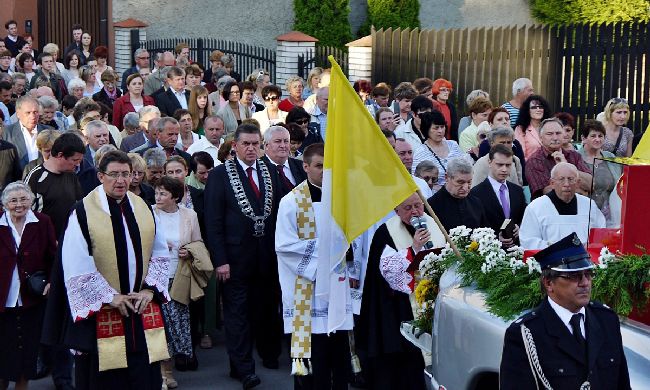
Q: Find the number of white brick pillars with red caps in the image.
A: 3